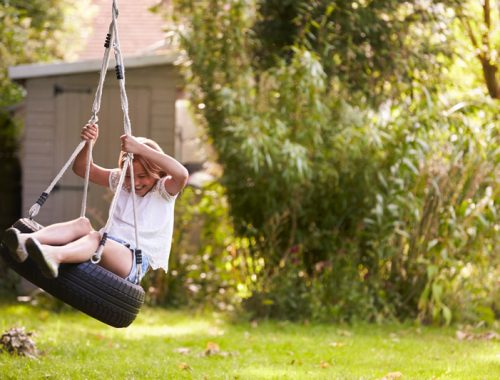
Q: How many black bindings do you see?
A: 5